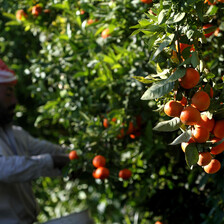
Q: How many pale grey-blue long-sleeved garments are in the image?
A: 1